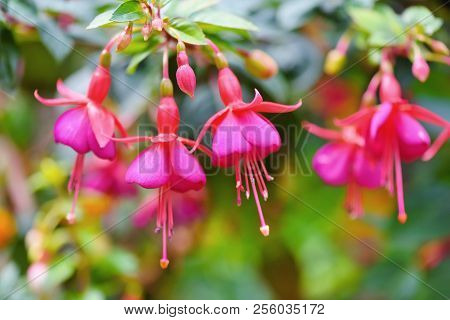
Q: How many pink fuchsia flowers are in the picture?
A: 5